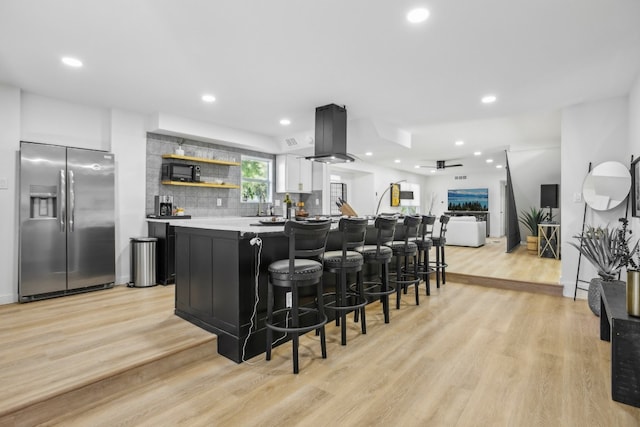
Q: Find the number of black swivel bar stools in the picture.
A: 6